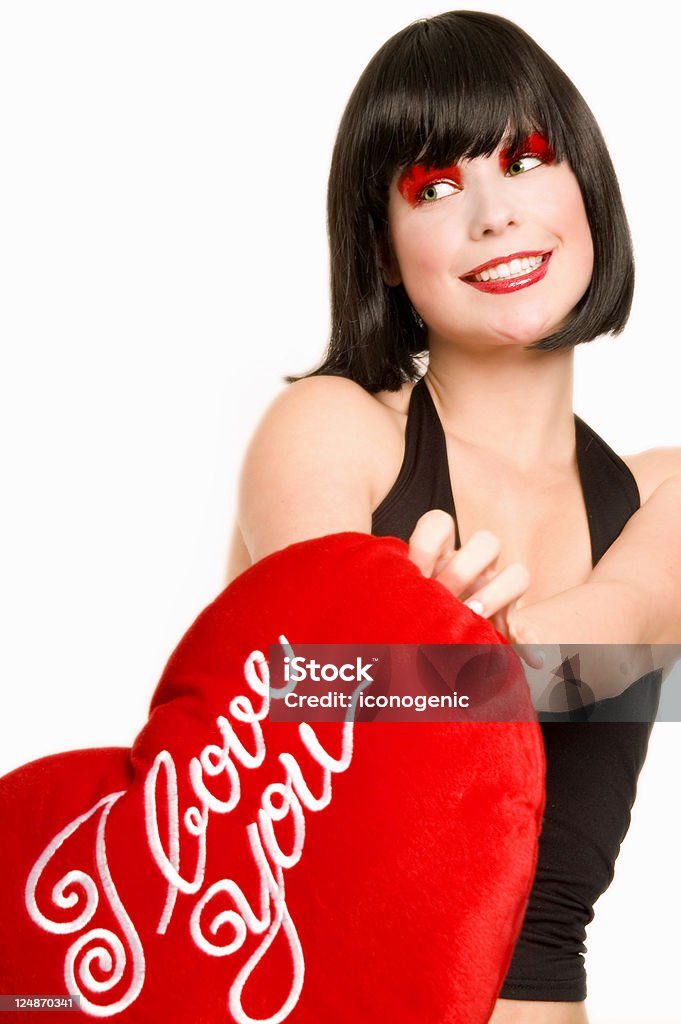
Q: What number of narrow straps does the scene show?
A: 2